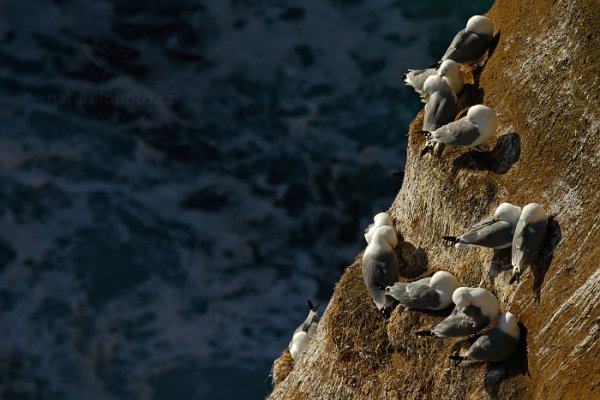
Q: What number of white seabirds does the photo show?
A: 12